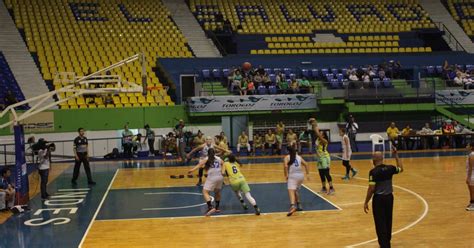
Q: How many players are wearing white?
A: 5